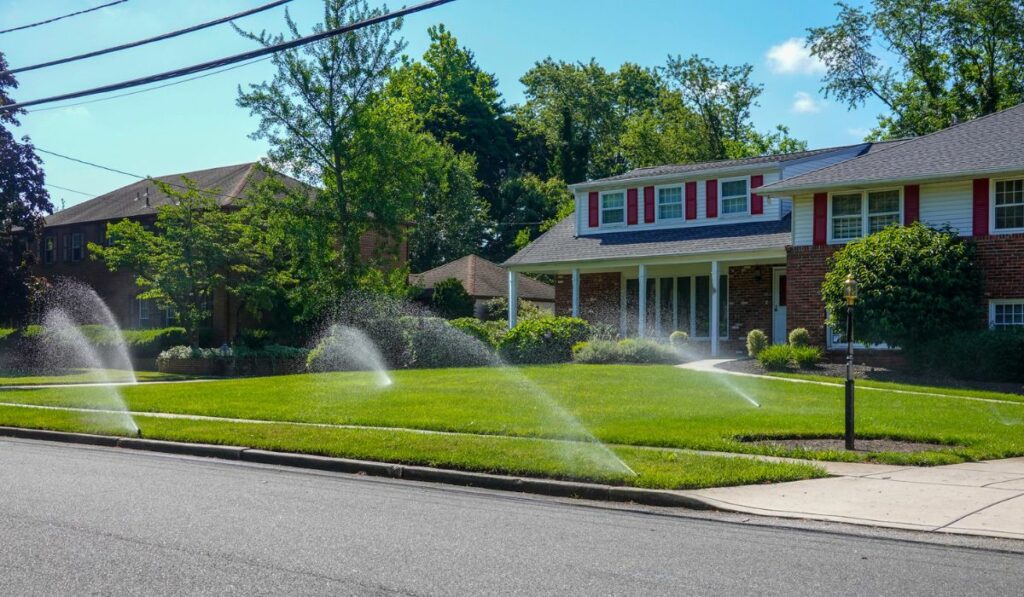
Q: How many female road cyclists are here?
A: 0